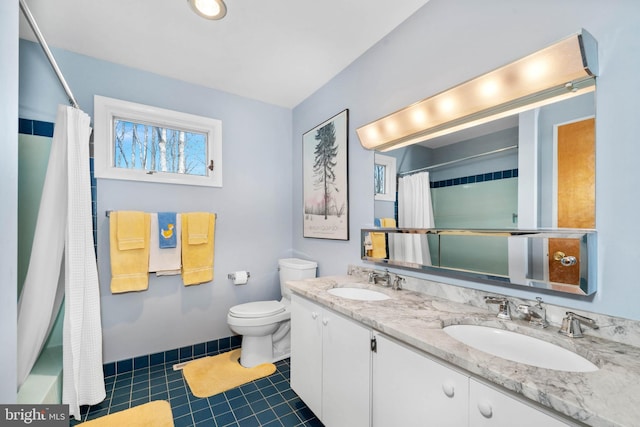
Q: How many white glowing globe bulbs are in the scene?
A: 6